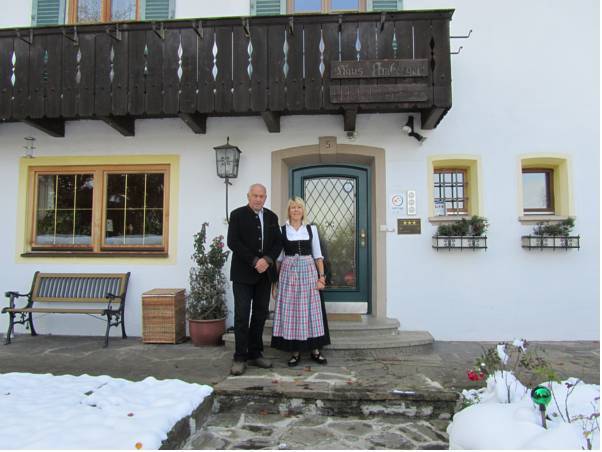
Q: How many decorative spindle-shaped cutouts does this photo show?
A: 13